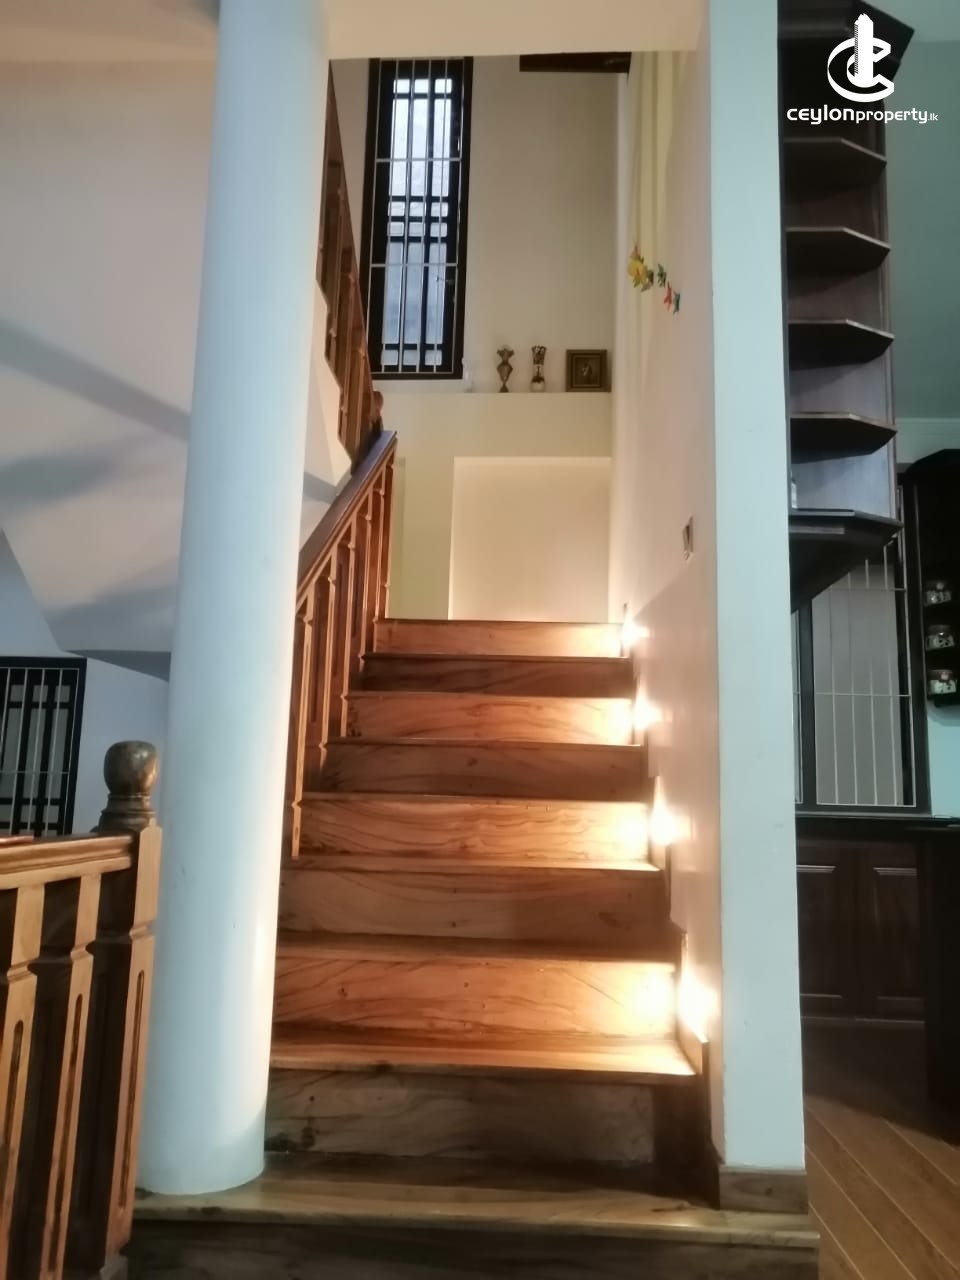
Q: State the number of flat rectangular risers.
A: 9